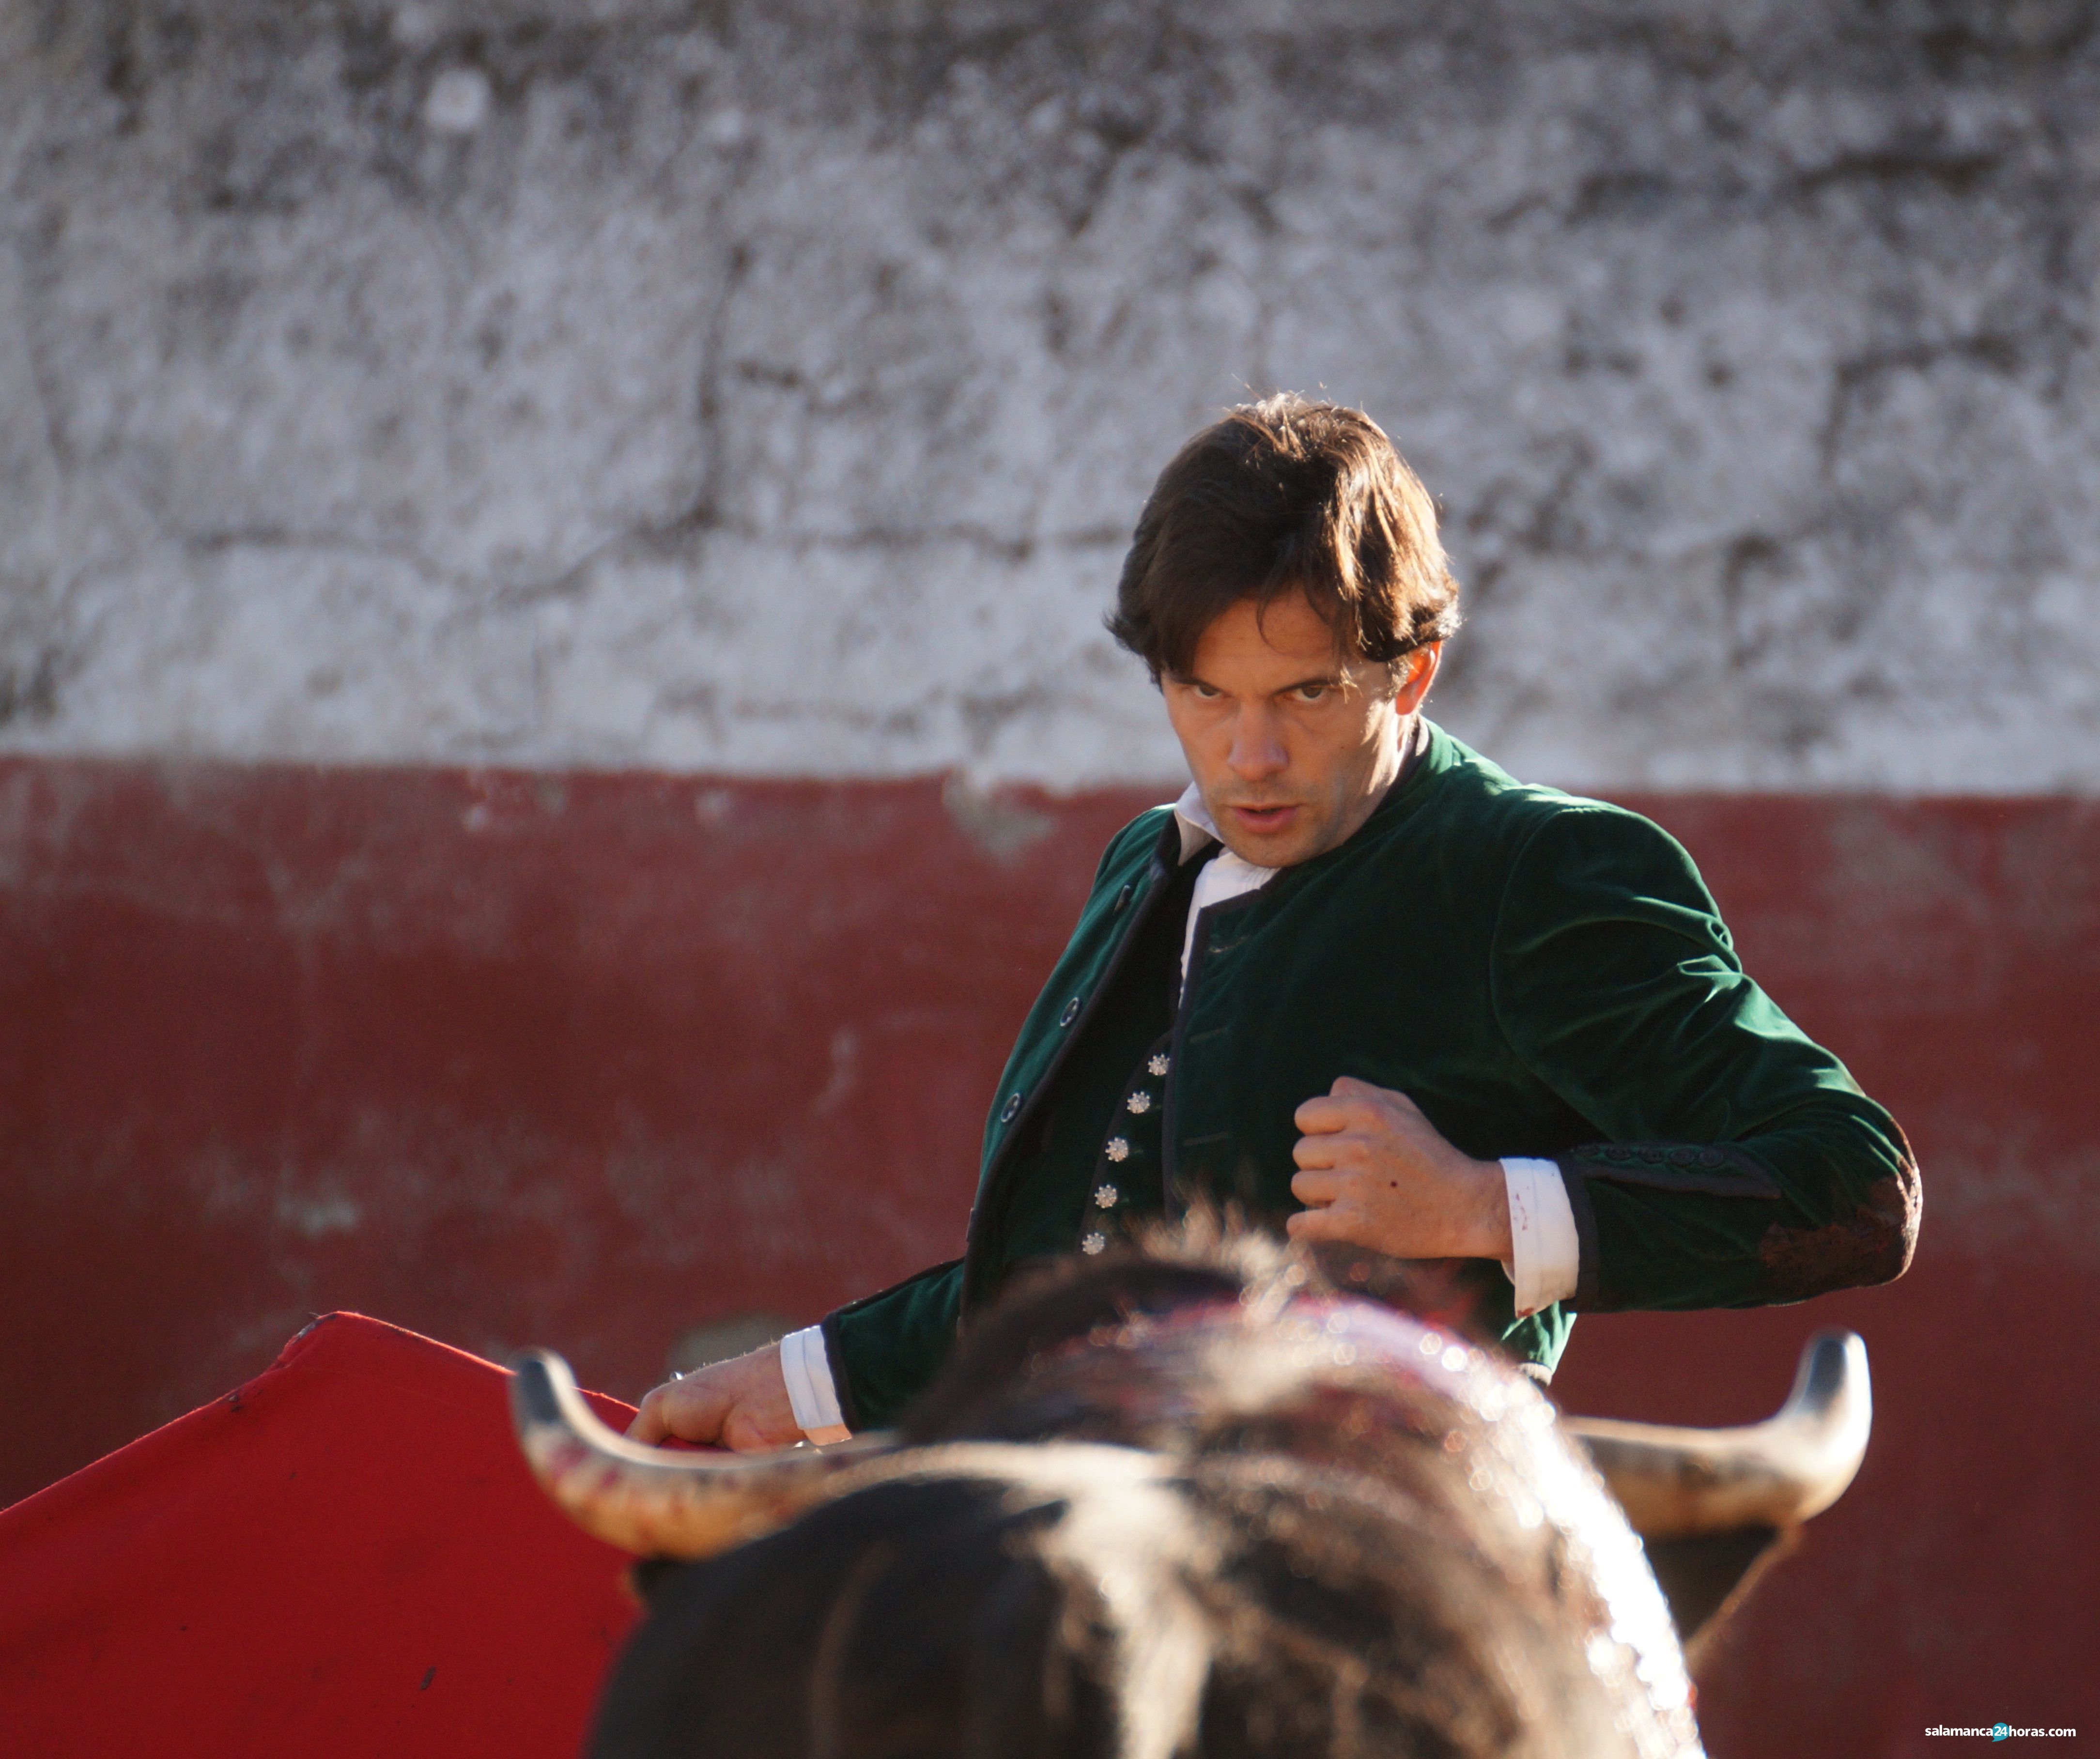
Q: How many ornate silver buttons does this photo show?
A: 5